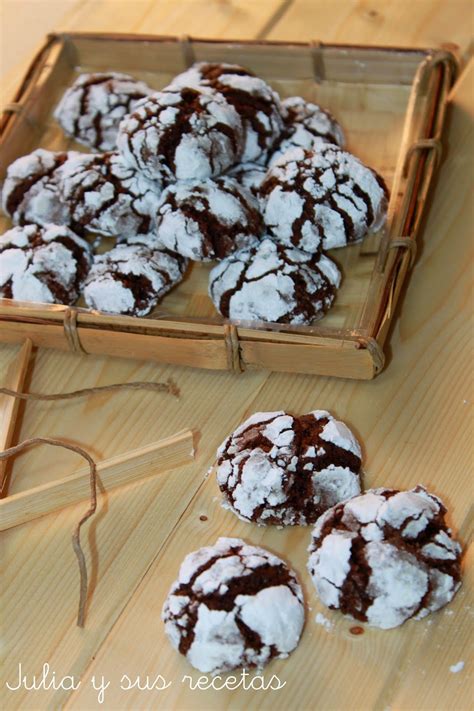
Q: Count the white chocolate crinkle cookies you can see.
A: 15